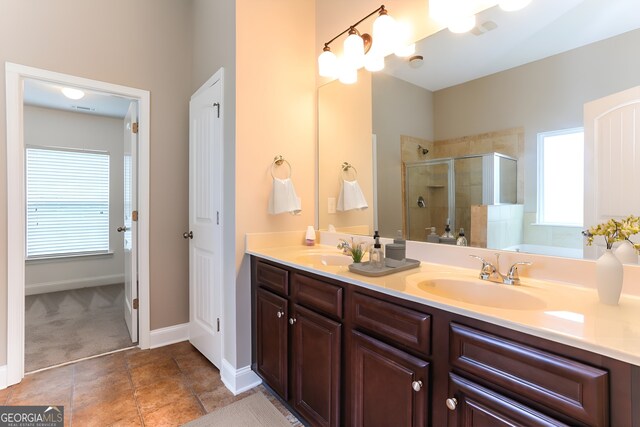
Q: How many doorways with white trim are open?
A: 1